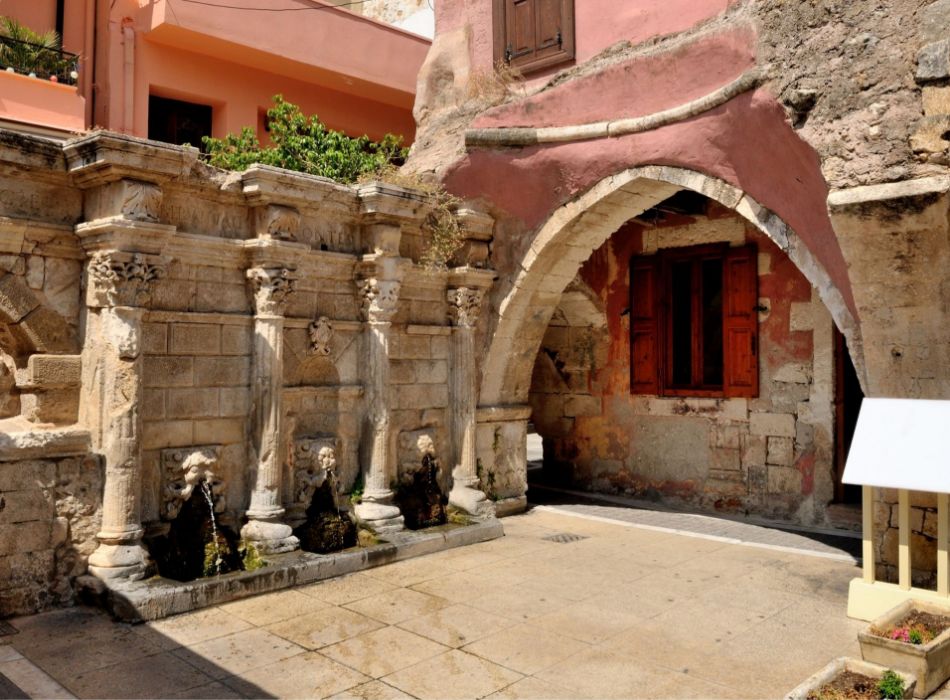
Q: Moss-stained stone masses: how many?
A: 3